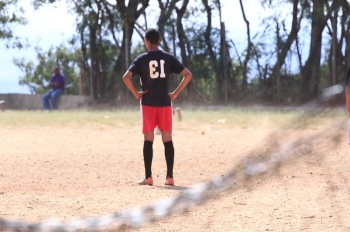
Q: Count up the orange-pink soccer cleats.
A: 2